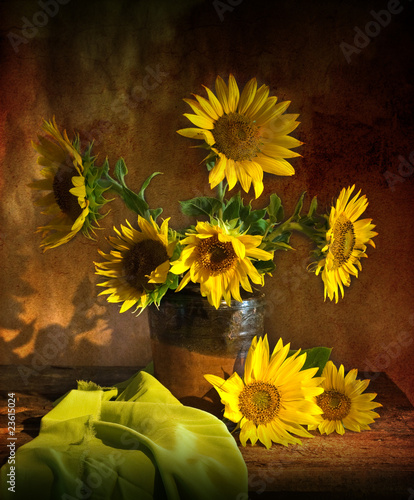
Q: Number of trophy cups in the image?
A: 0